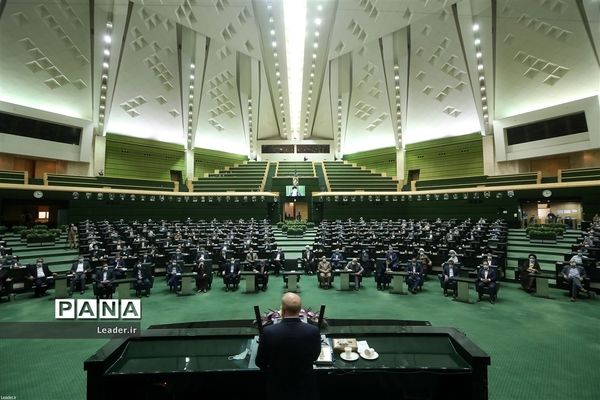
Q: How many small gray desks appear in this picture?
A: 9